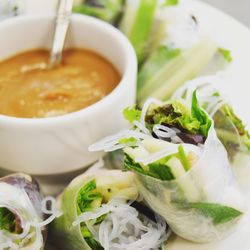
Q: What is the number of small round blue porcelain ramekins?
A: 0